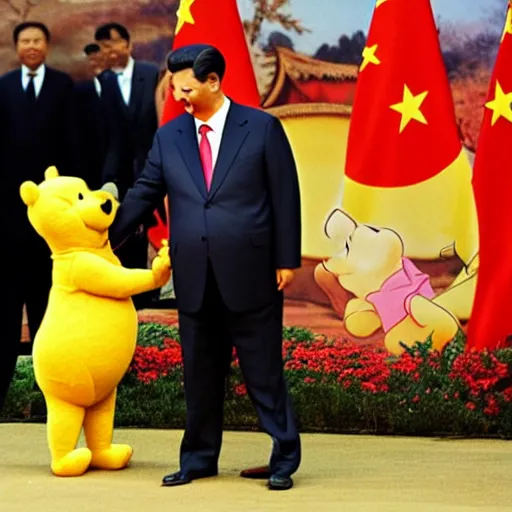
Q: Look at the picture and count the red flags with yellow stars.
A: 3